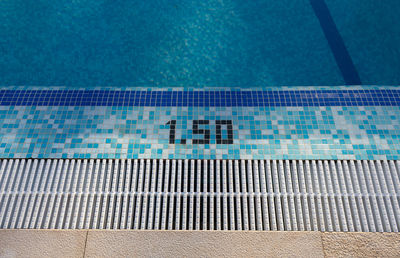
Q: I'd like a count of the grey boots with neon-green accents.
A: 0